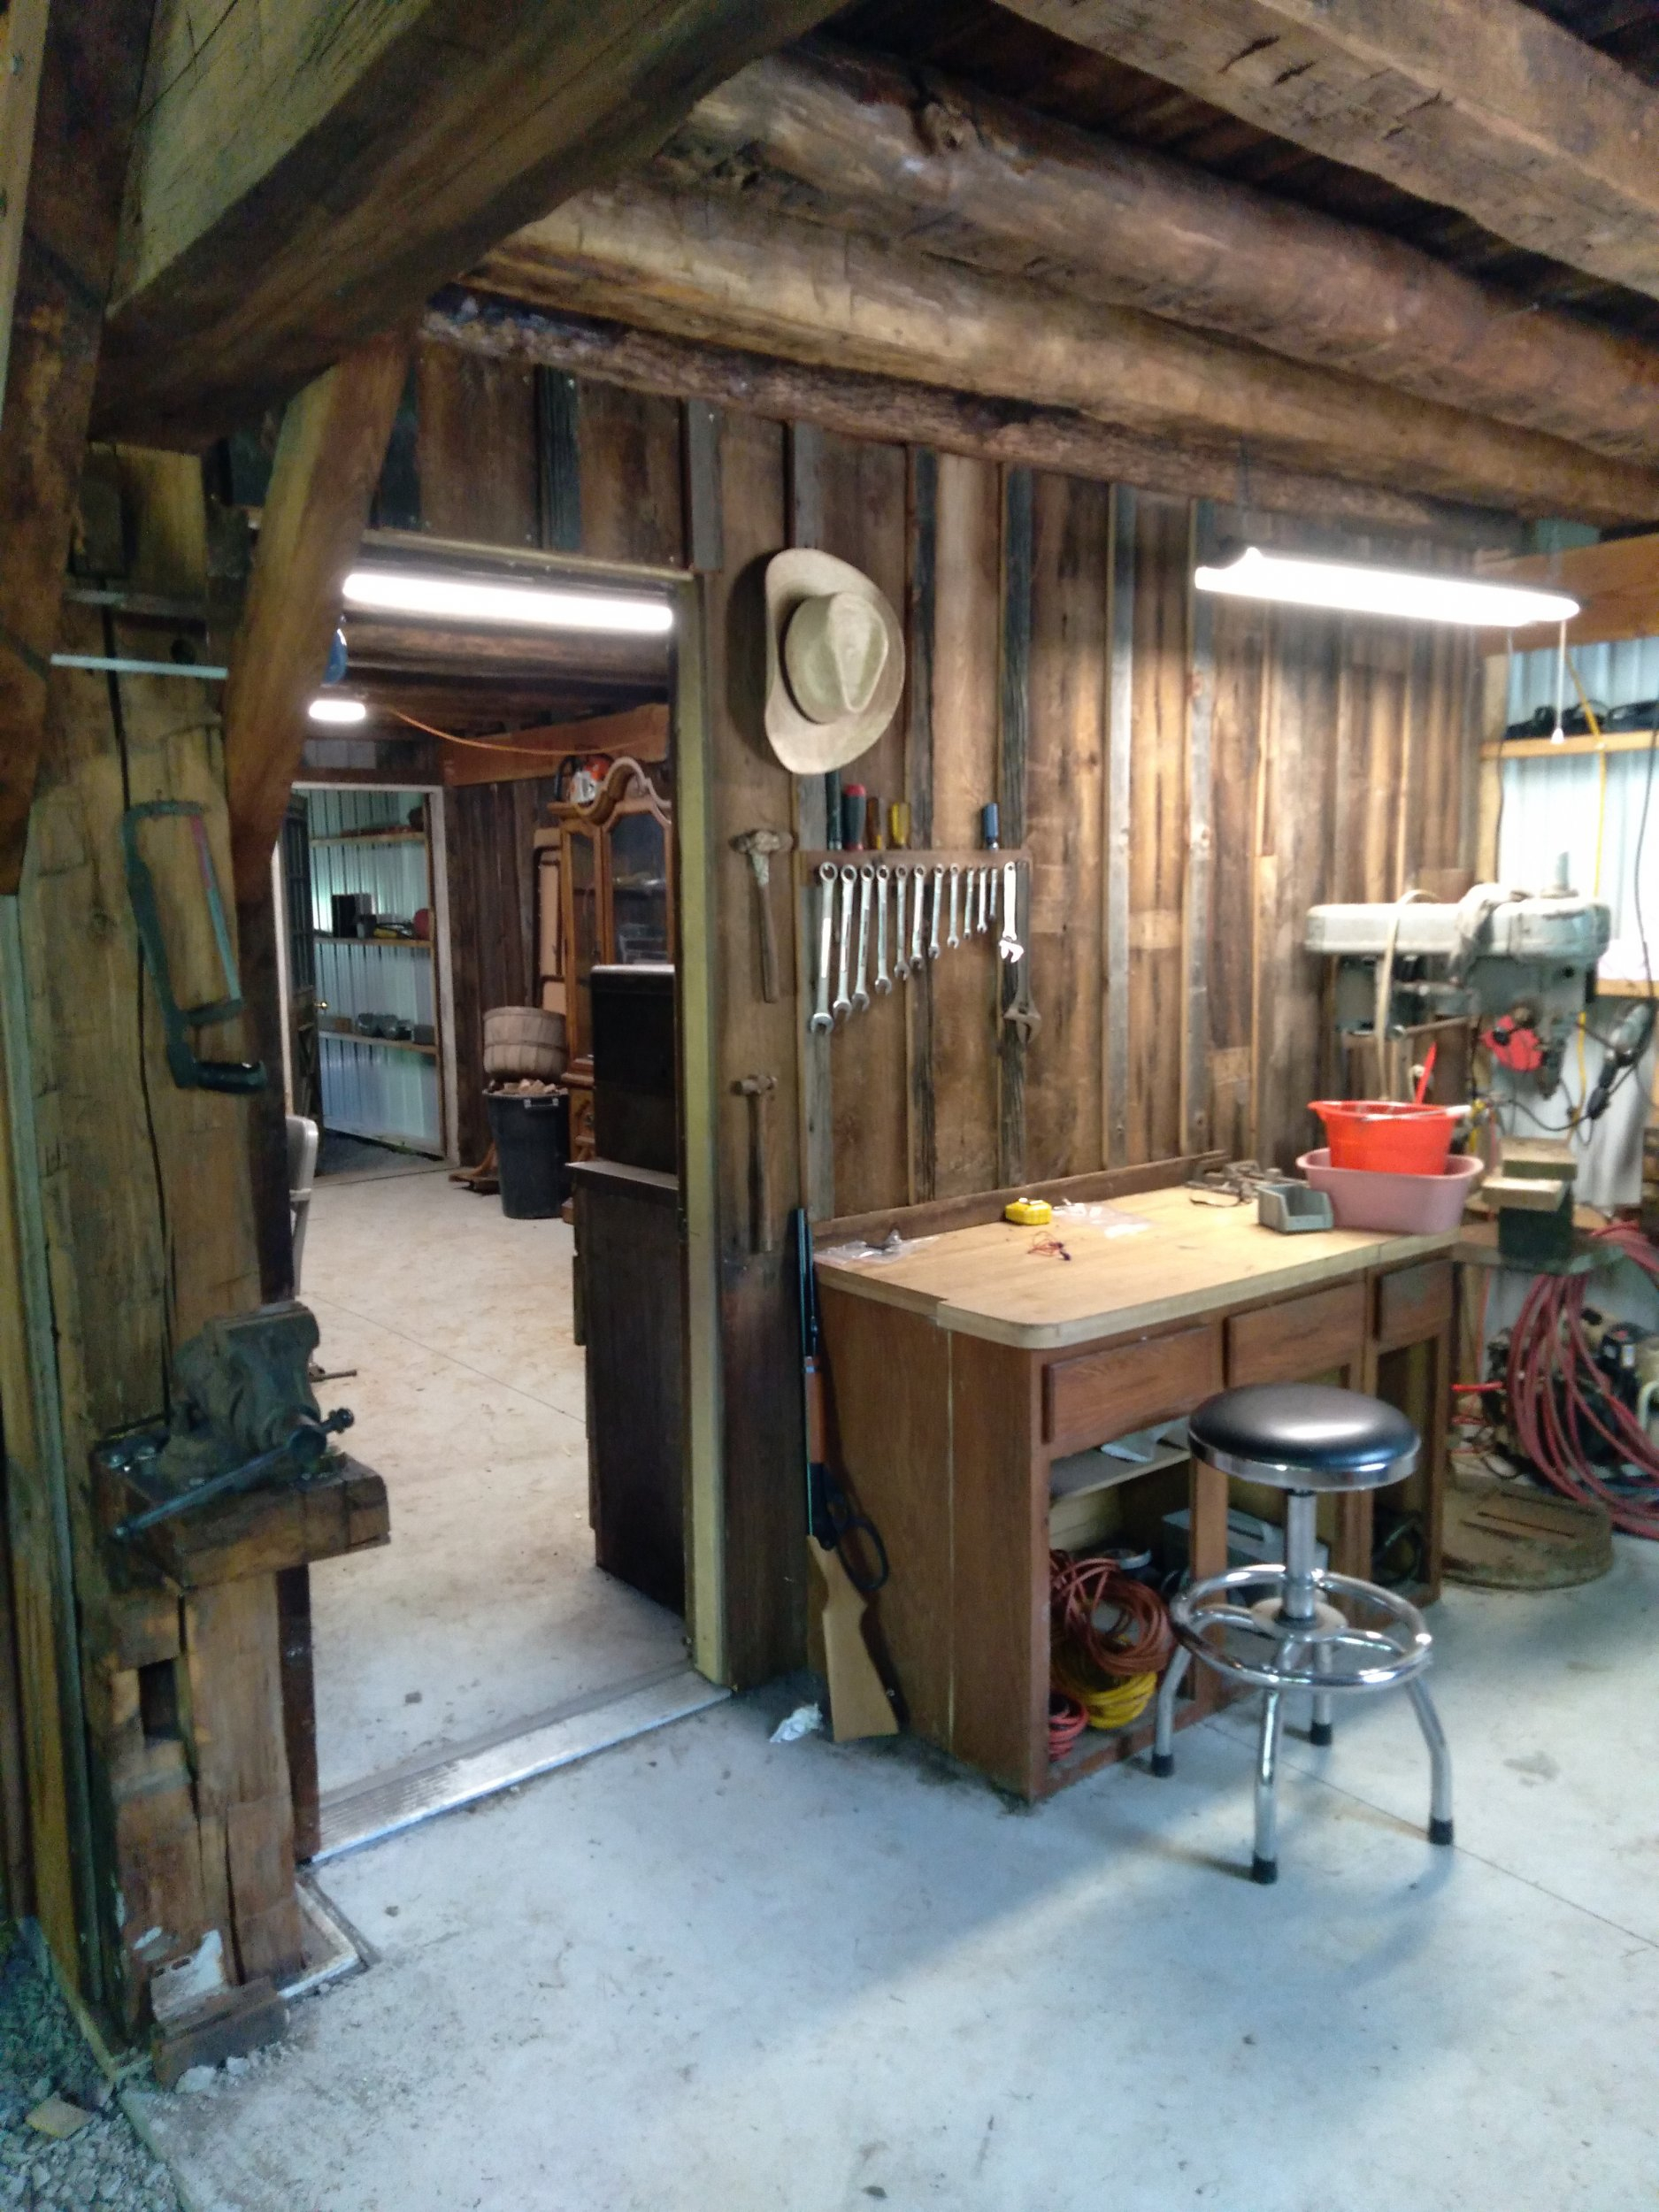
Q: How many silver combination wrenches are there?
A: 11